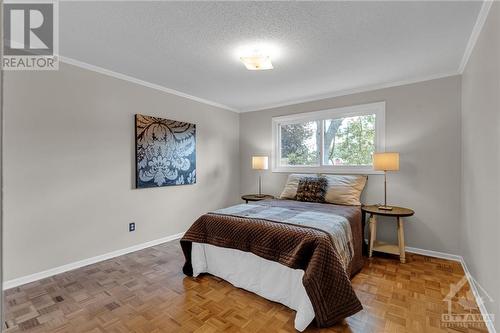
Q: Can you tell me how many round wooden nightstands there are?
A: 2